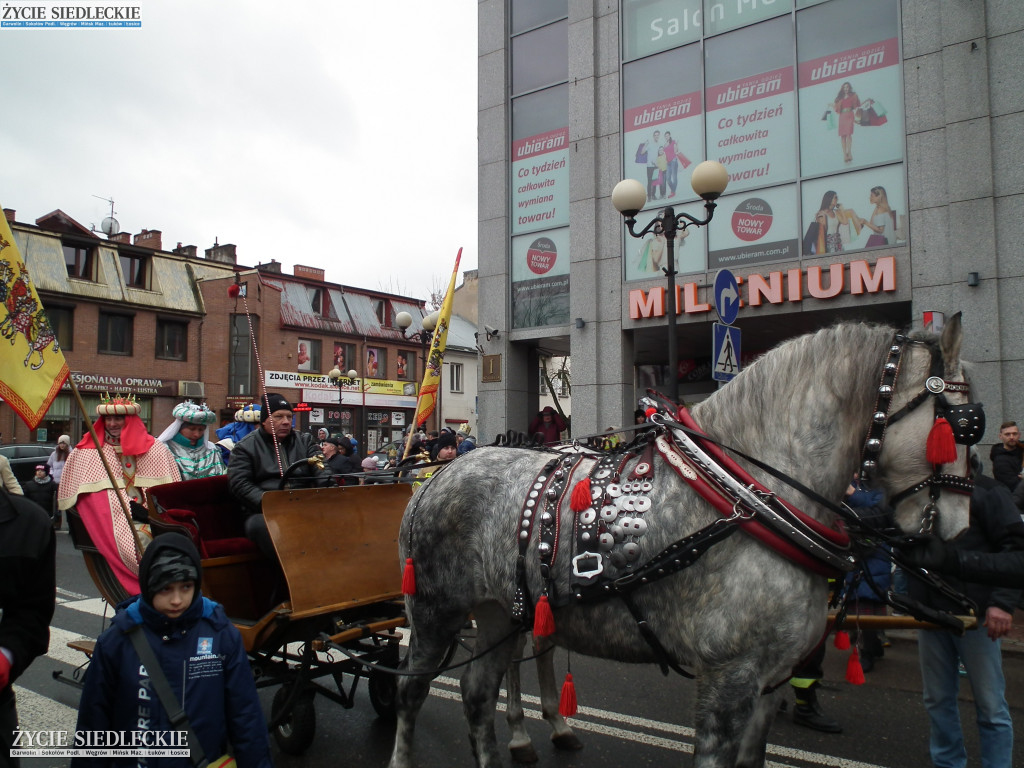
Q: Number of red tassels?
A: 7